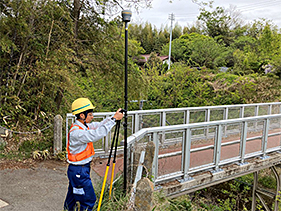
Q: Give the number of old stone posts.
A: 3